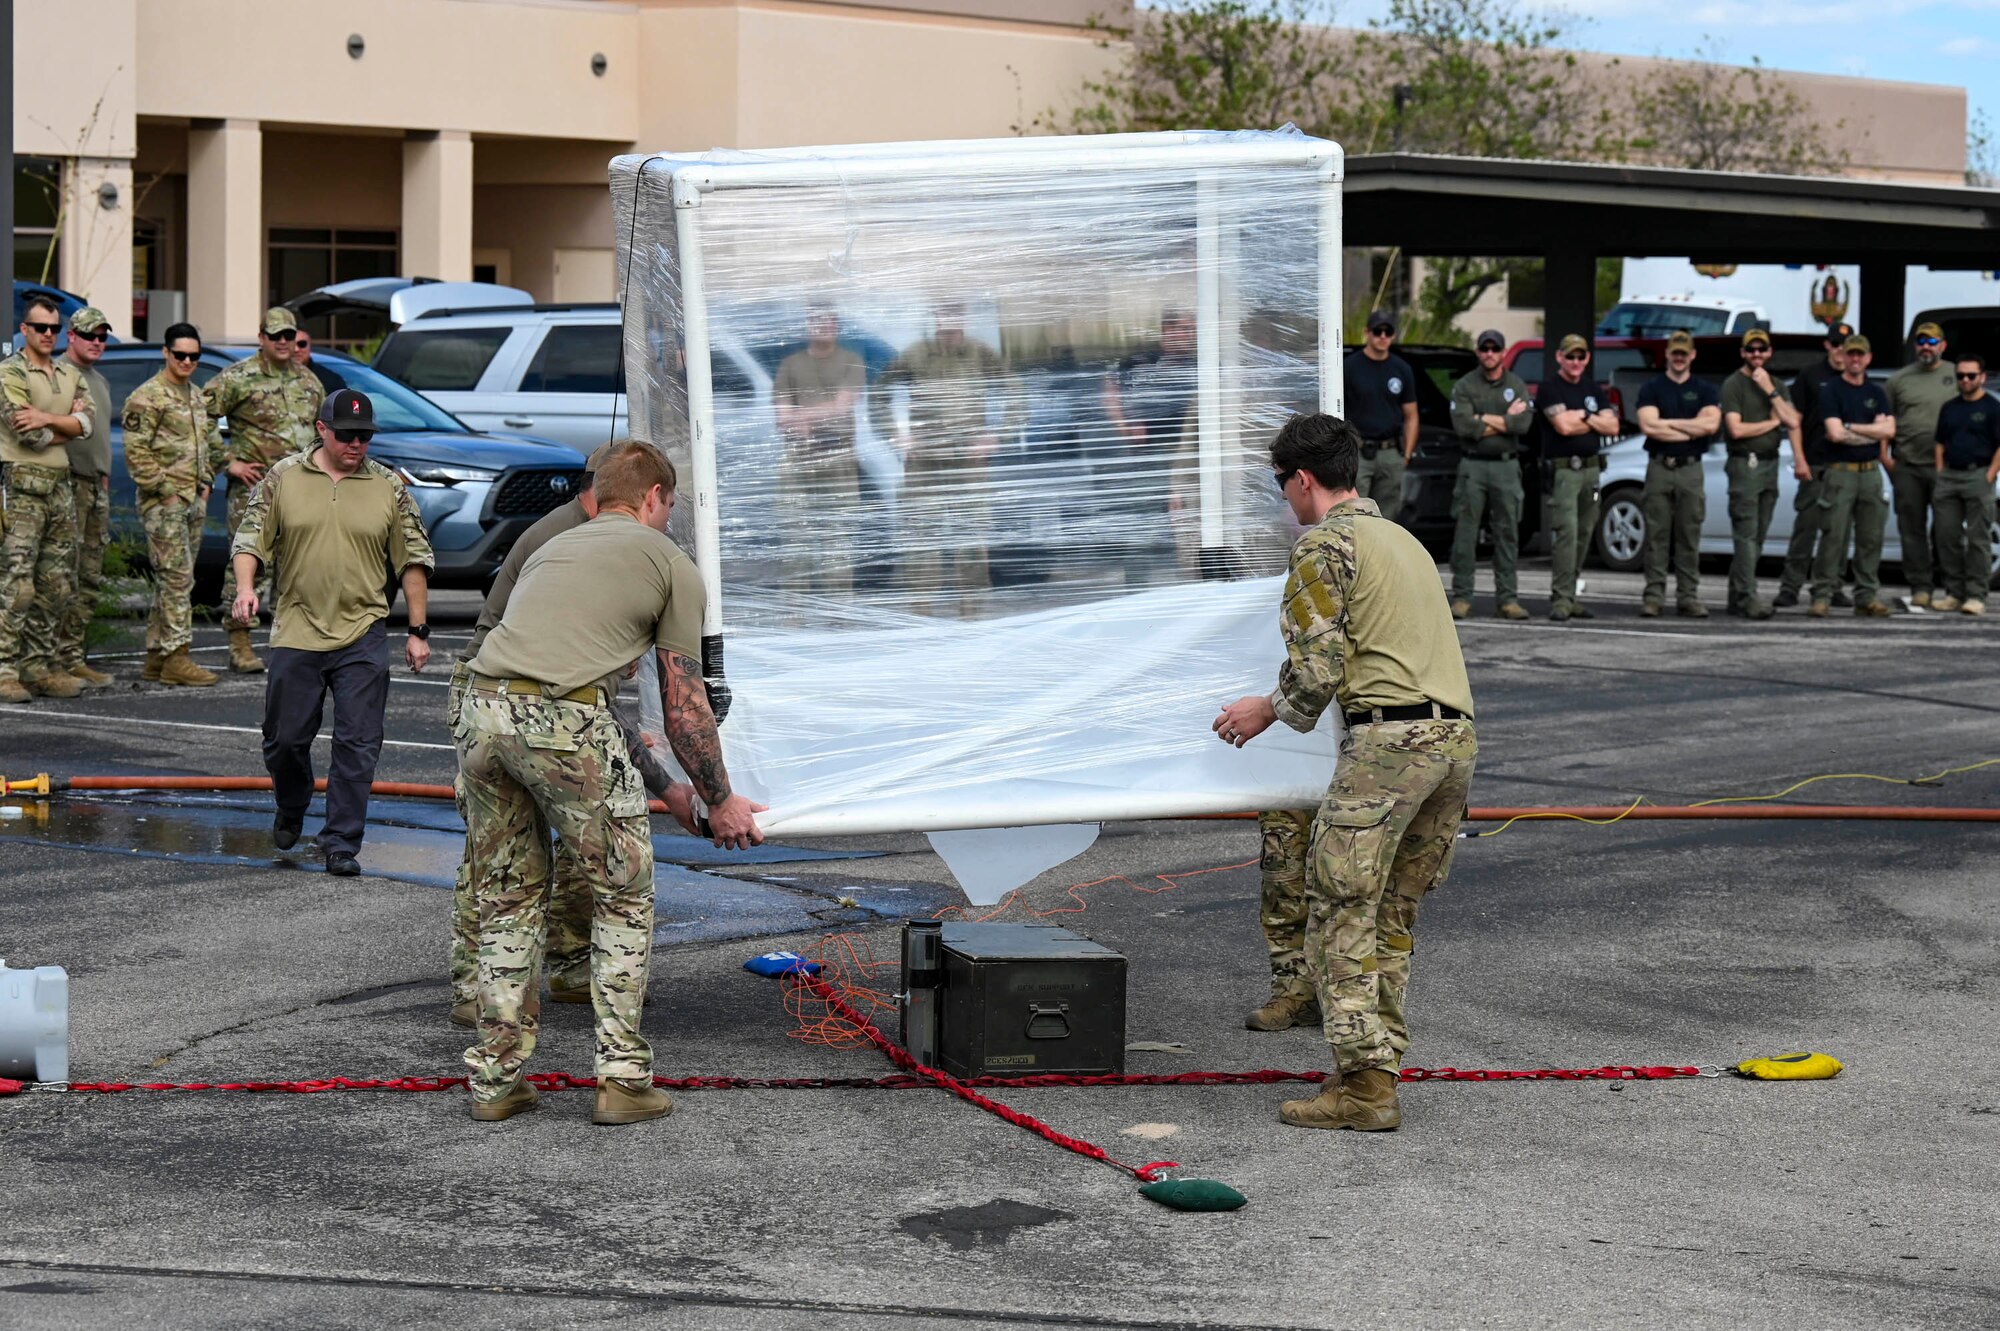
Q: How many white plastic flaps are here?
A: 1